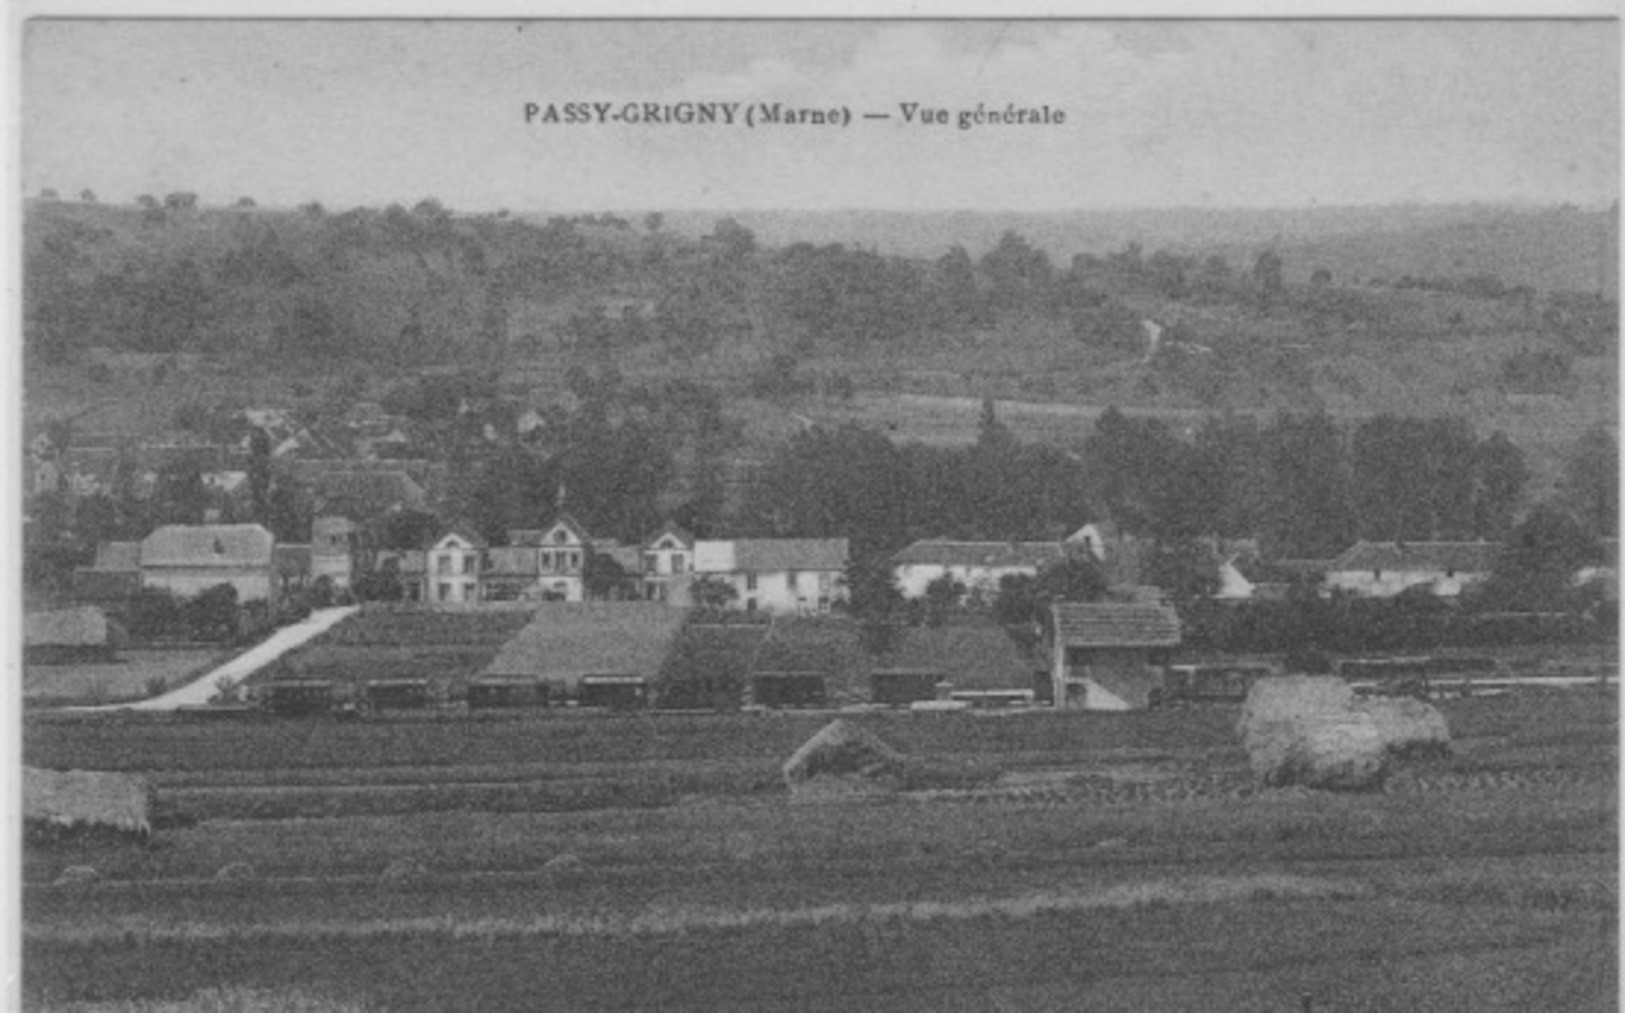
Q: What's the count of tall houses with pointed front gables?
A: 3